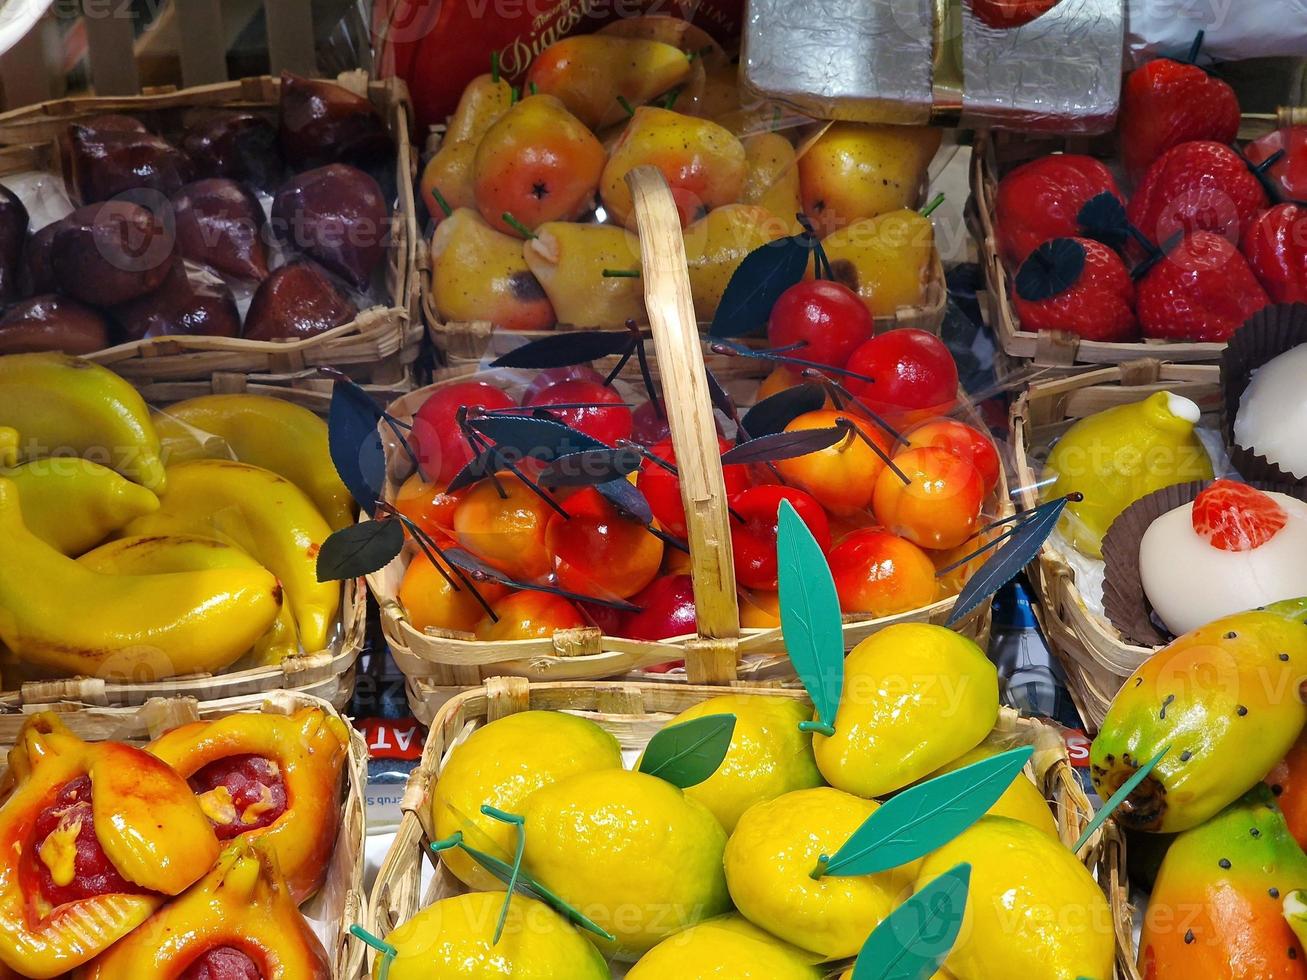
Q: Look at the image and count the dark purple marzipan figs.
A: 11